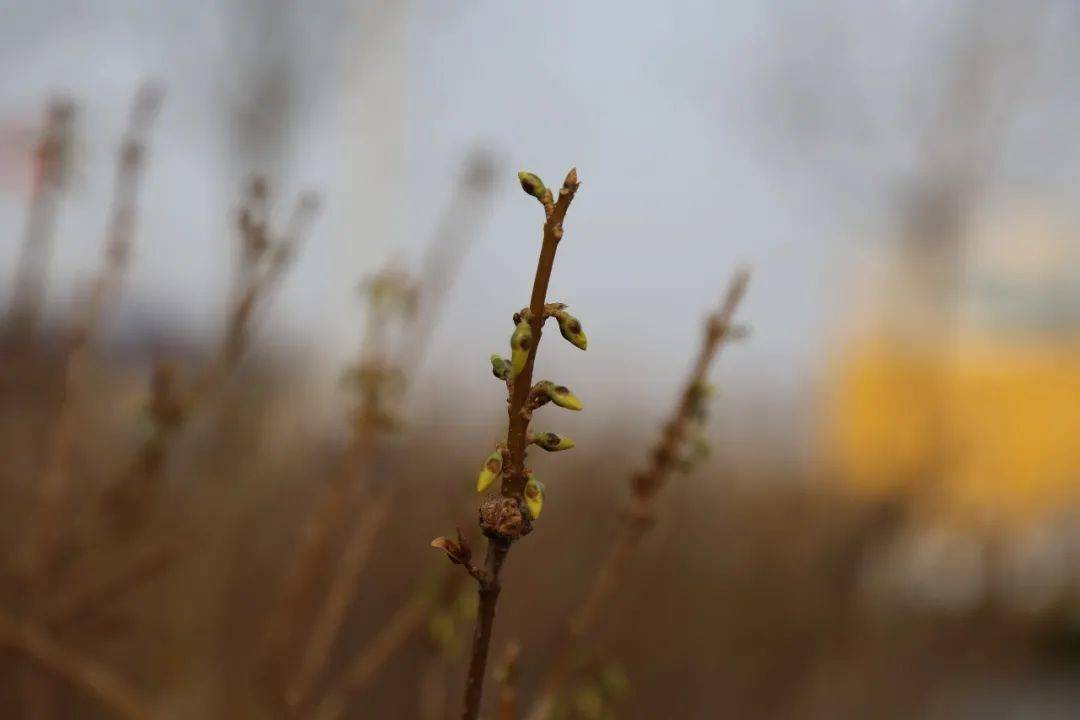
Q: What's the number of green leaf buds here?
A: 8